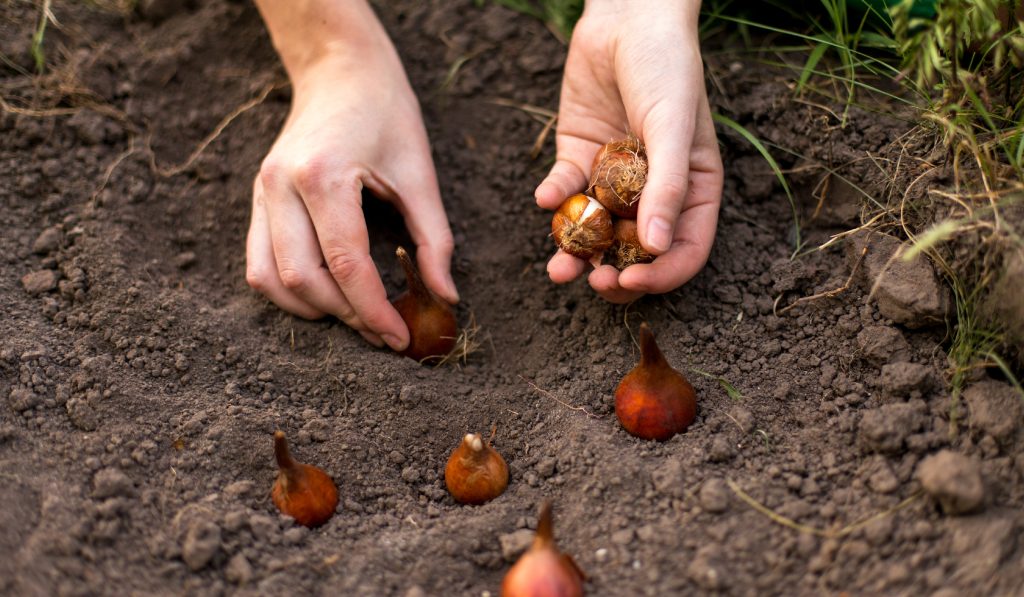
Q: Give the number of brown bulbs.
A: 8